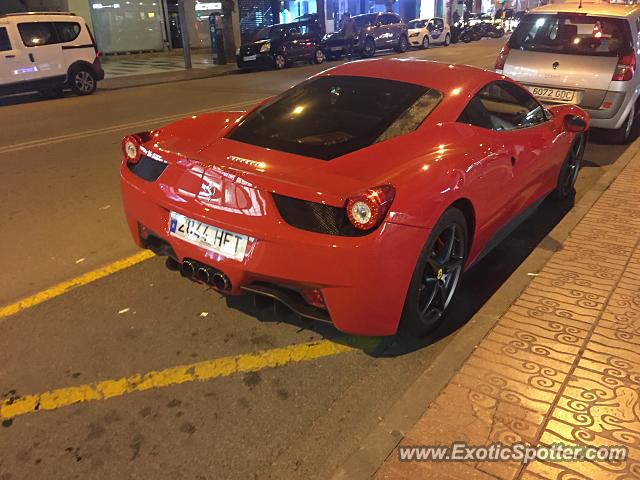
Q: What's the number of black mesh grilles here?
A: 2